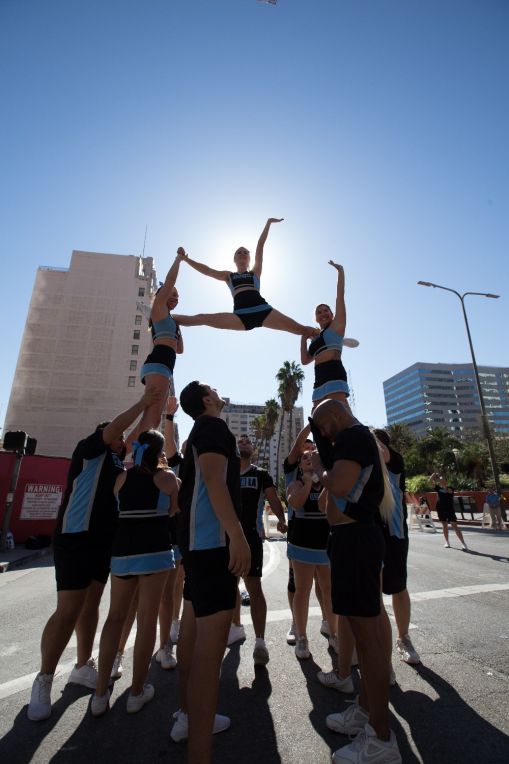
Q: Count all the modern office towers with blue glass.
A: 1